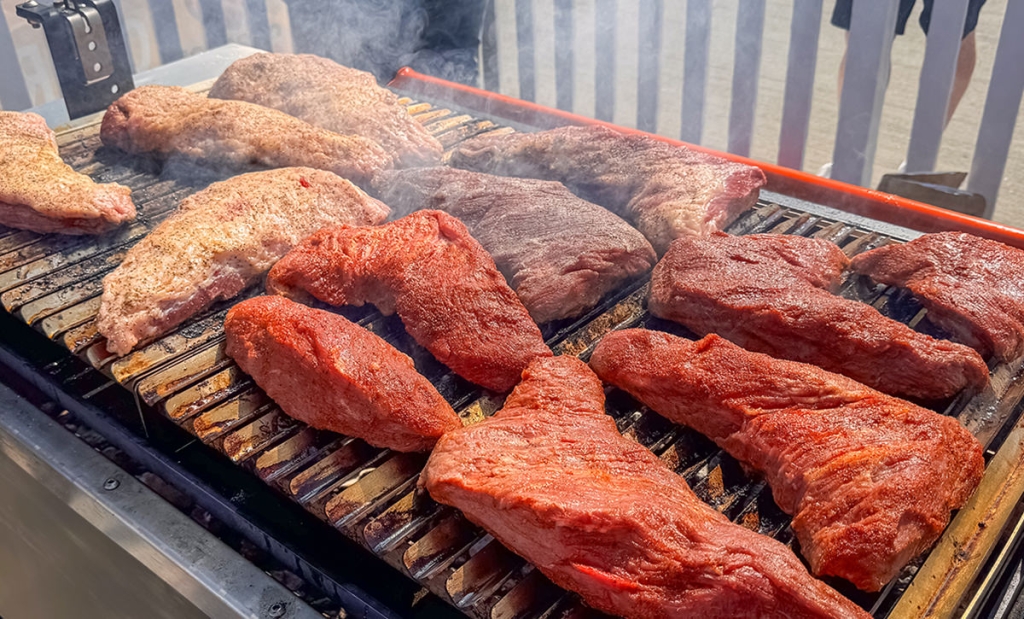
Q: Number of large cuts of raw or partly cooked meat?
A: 12